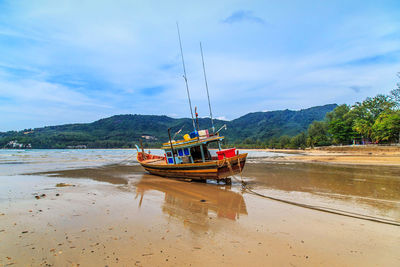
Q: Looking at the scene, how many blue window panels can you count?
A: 3